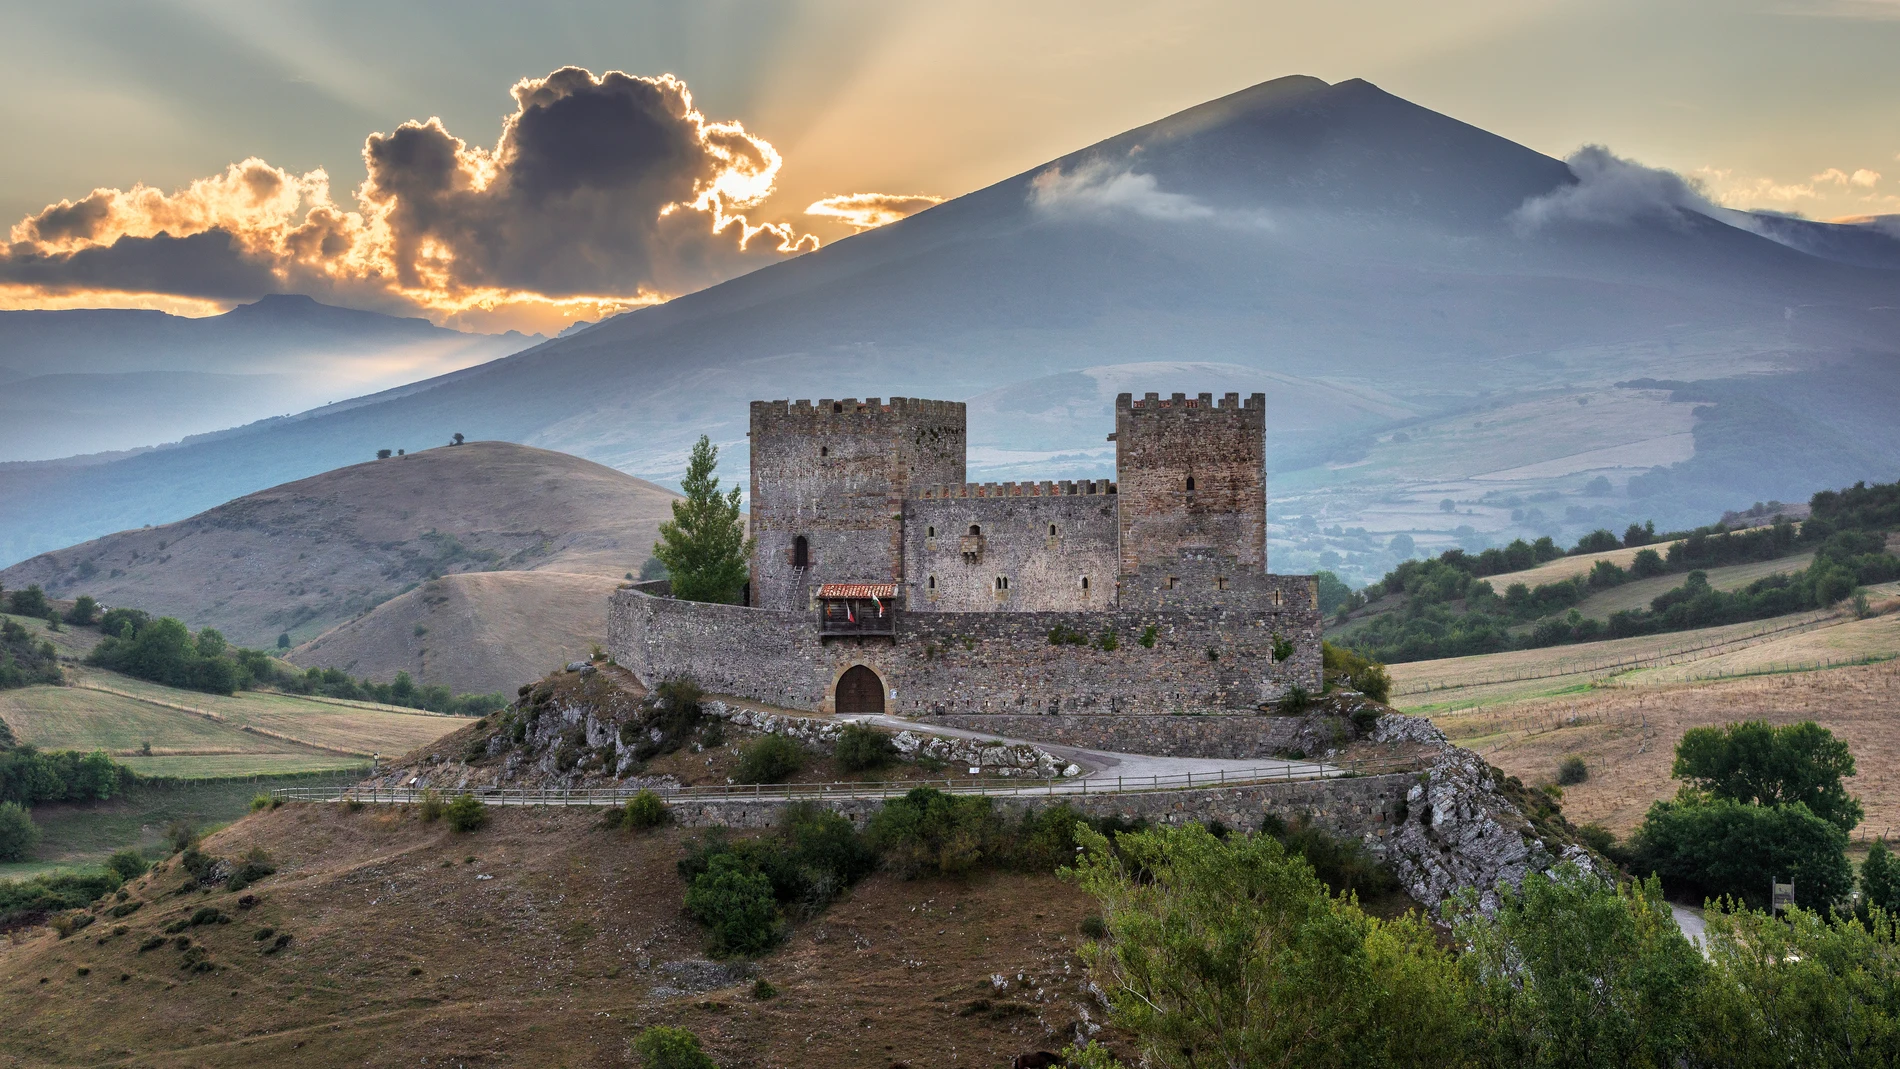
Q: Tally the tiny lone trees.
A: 3